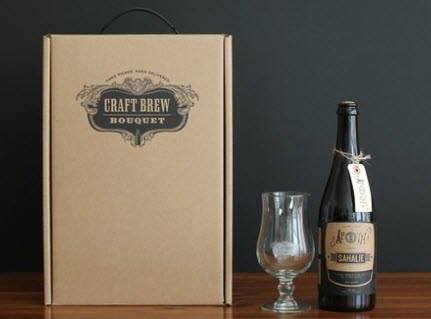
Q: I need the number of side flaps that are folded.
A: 2